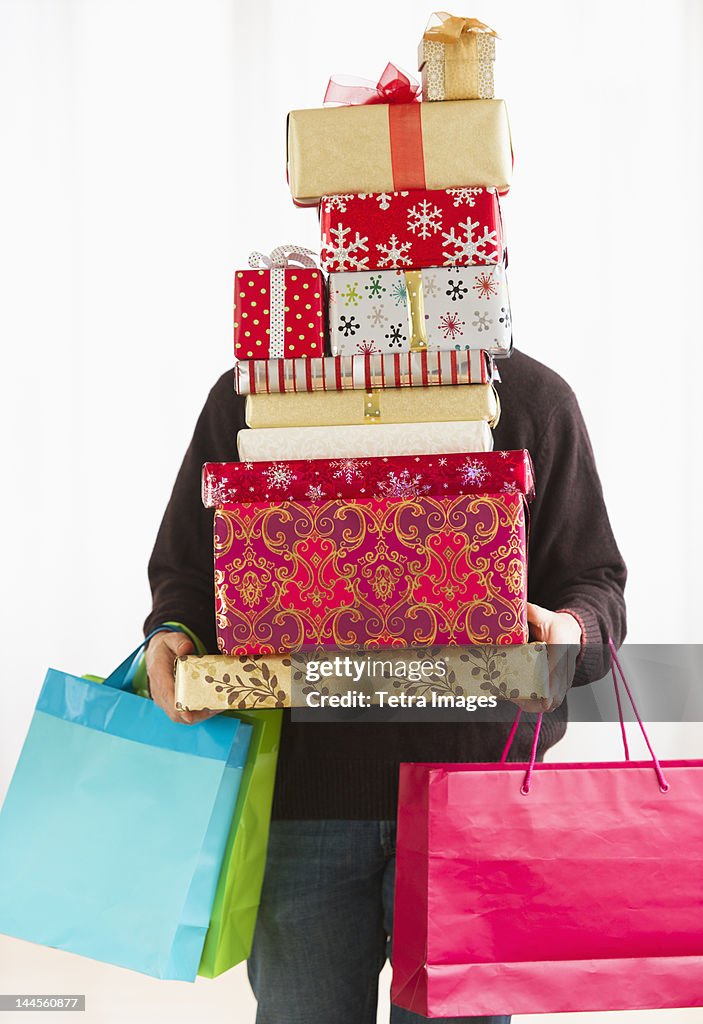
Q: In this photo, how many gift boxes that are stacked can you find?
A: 11